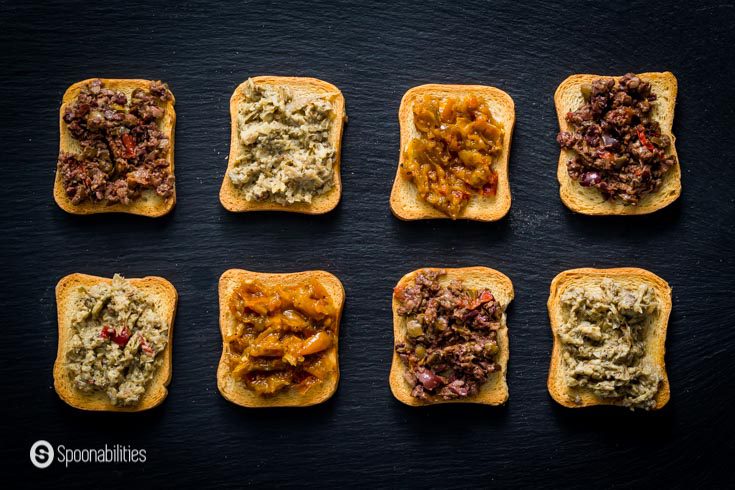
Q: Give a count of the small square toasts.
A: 8